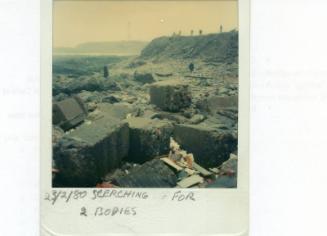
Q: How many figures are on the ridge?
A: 5